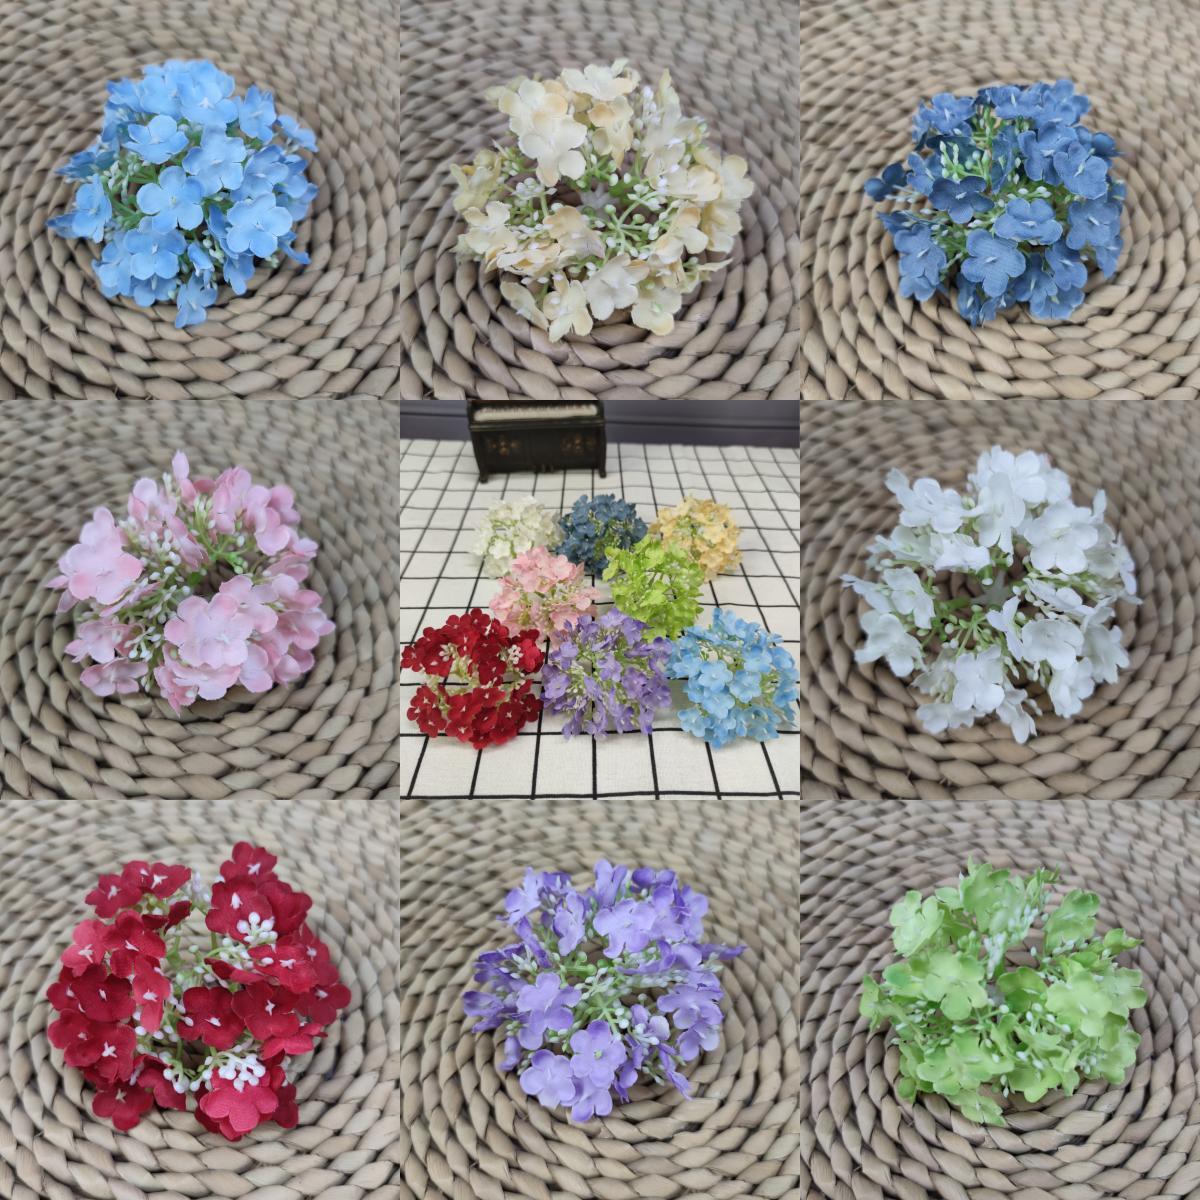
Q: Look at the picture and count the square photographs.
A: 9